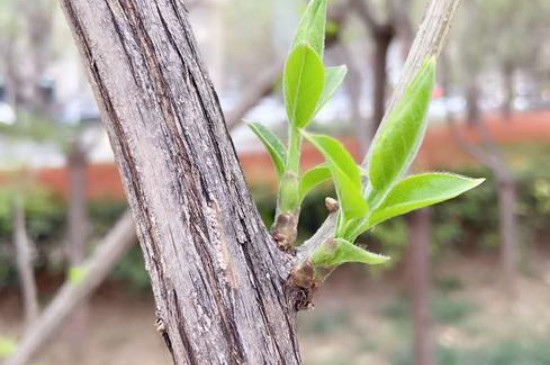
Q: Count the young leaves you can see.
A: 9